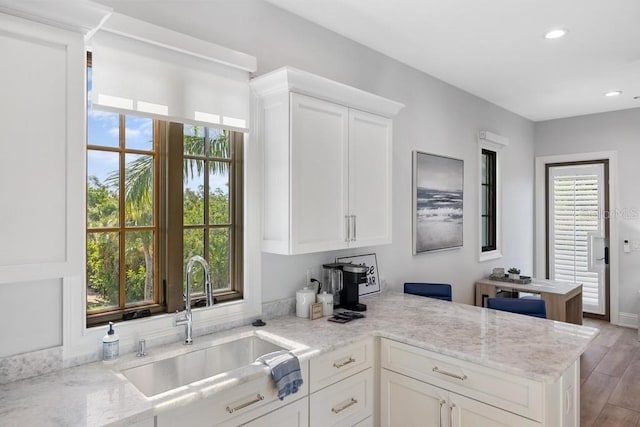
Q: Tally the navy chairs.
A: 2